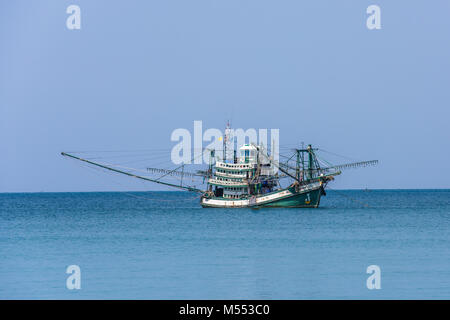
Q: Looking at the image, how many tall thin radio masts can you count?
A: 1